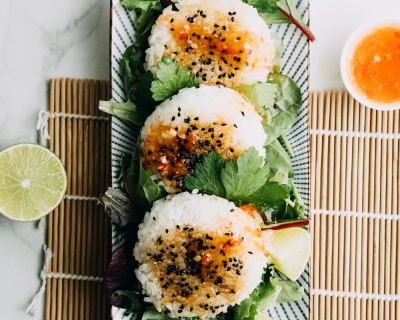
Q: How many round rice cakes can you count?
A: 3